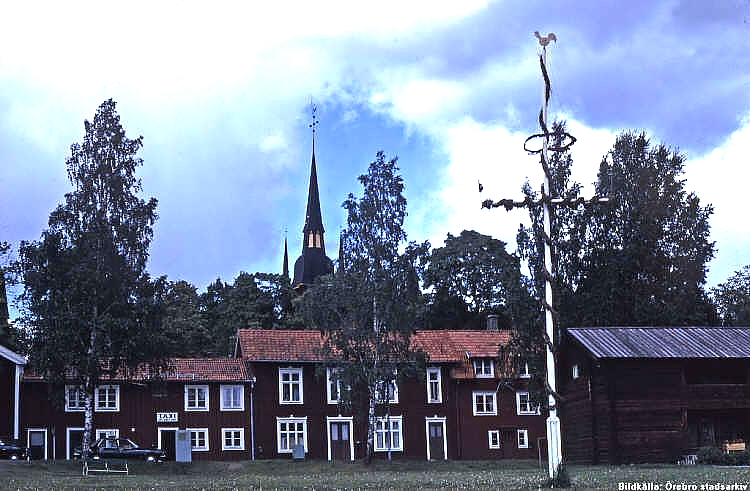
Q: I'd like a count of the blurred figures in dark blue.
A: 0